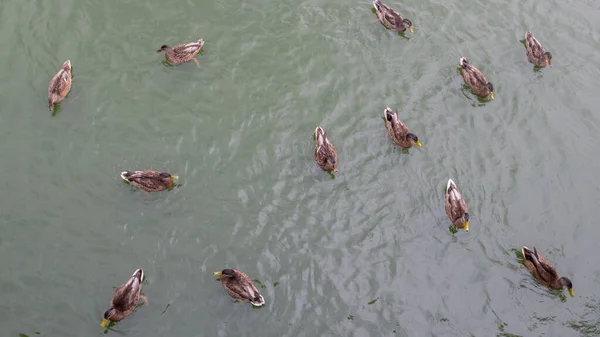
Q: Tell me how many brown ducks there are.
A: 12